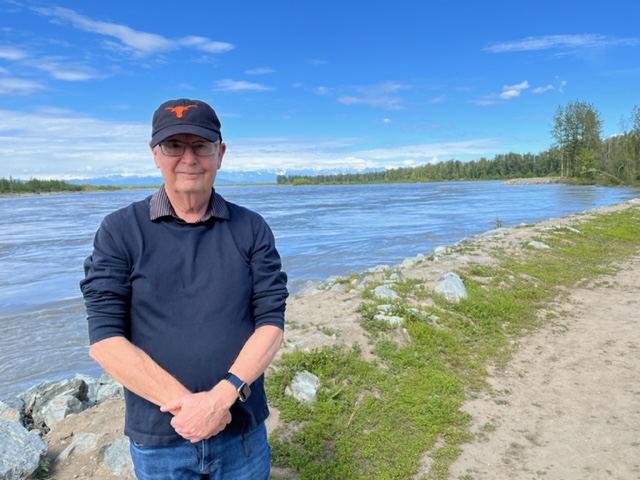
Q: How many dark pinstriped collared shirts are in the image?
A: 1